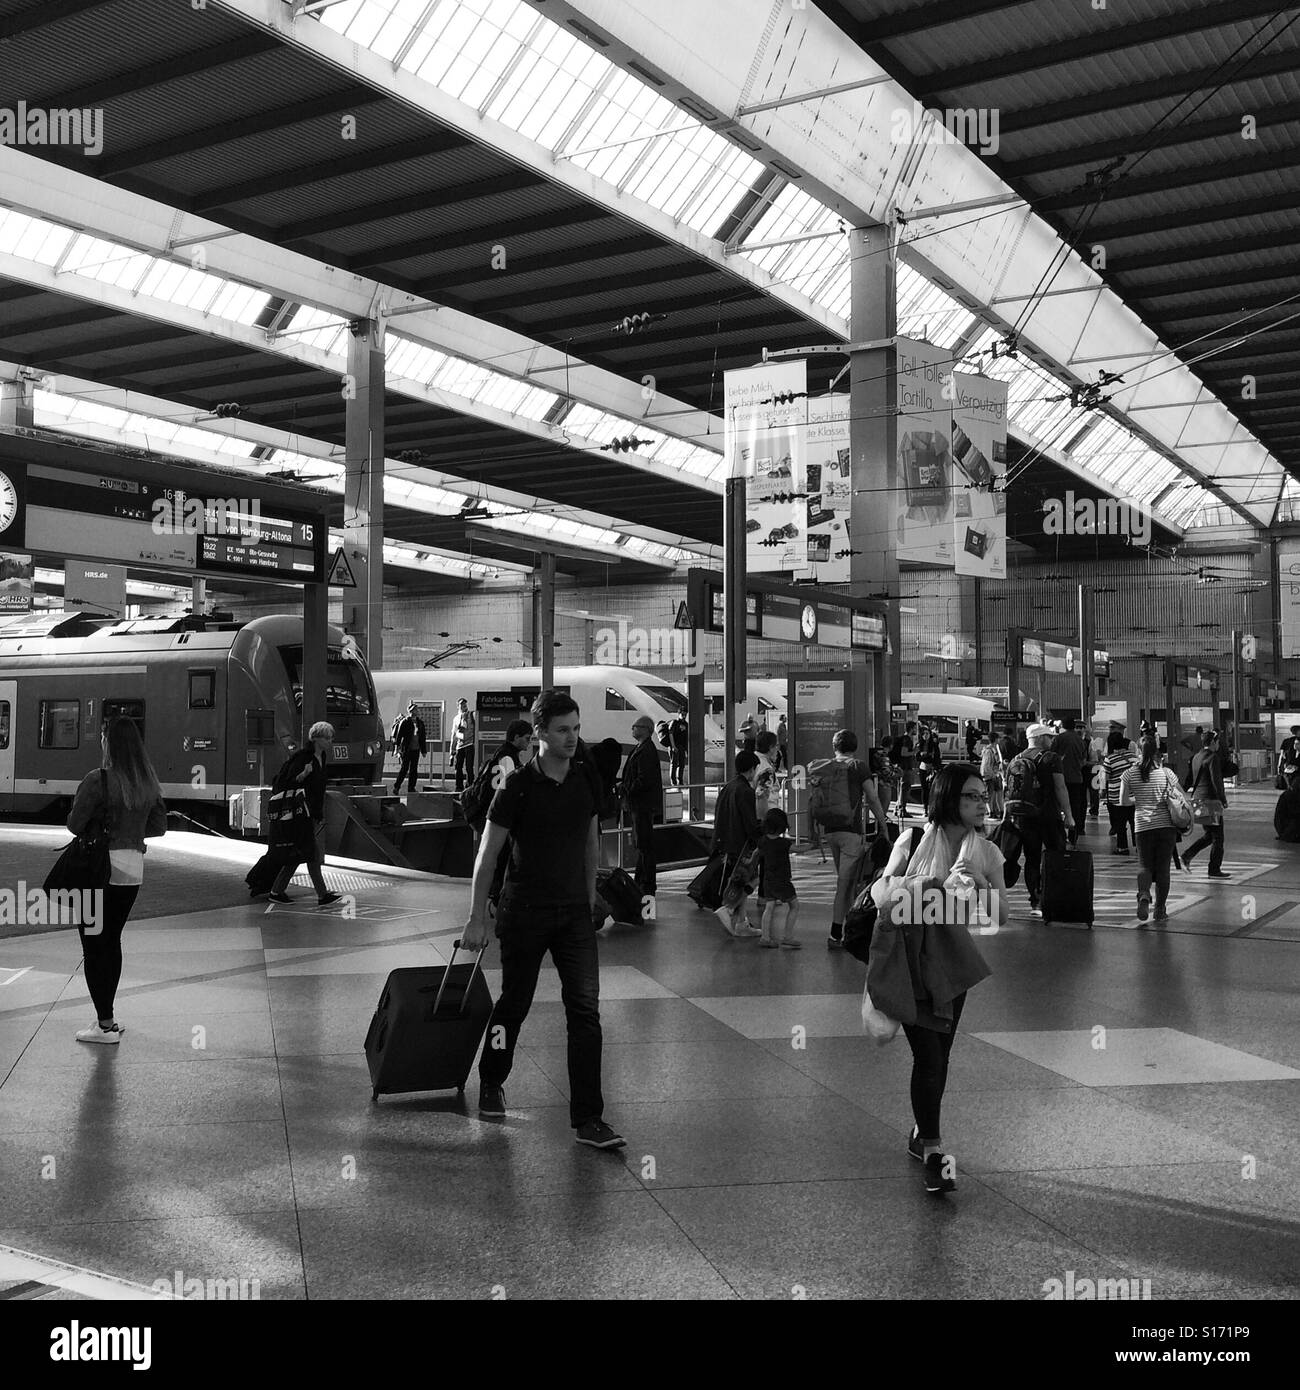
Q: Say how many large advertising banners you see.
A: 4